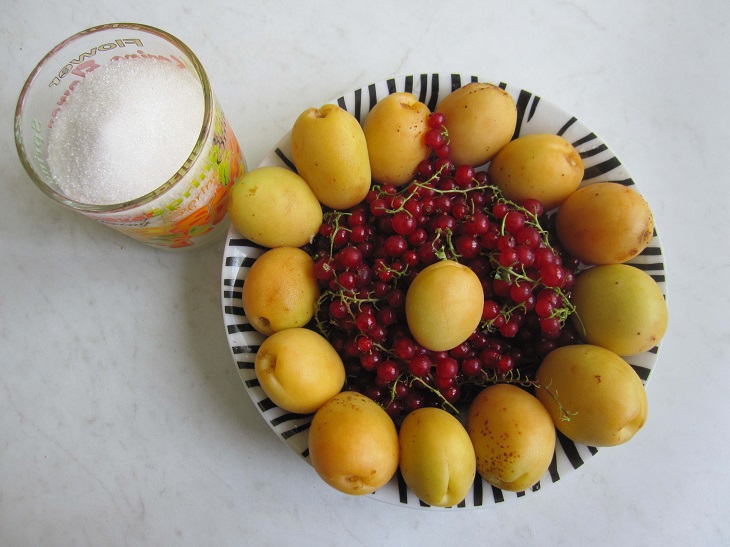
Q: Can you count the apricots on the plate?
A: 14